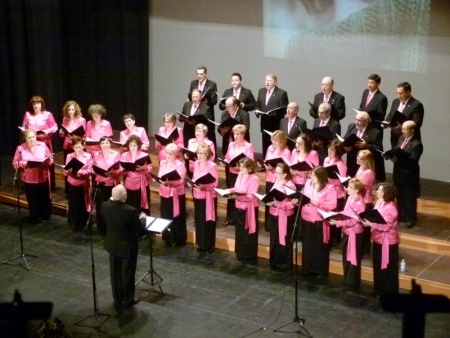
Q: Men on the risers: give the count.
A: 12